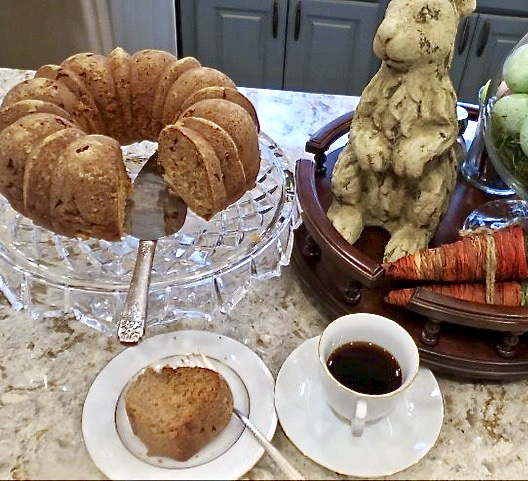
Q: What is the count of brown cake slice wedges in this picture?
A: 1